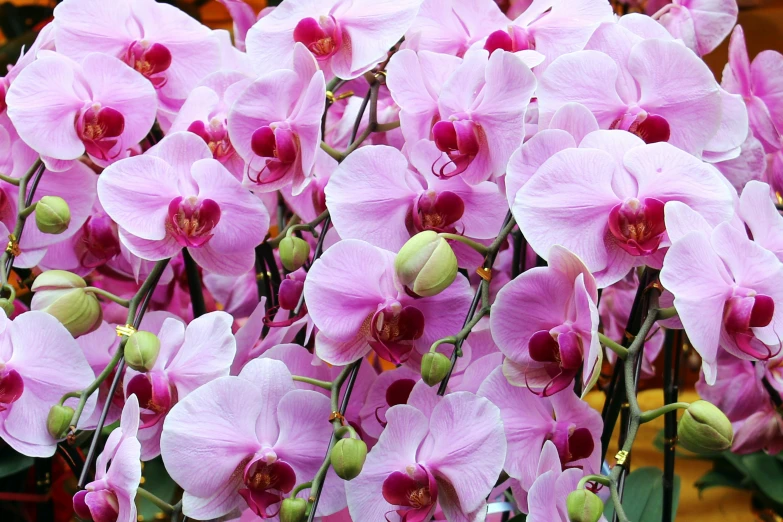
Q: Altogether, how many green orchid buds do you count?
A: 12